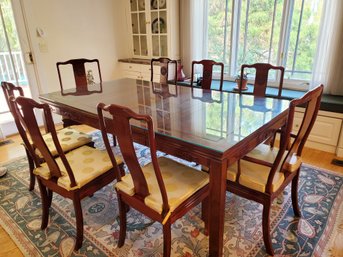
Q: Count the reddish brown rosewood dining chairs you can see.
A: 8